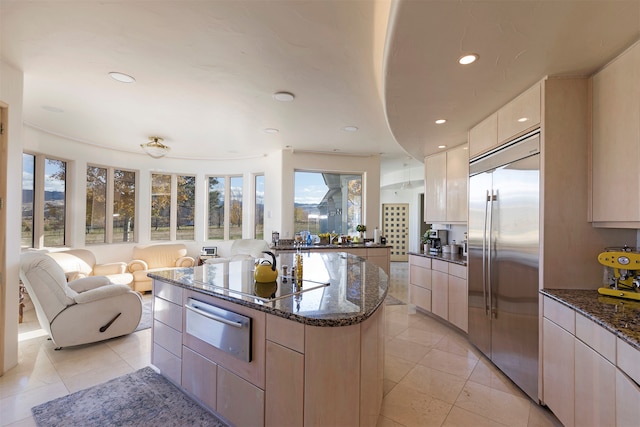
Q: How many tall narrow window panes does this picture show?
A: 9